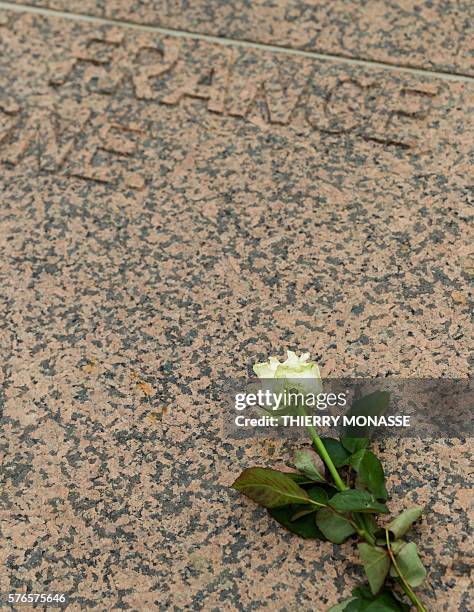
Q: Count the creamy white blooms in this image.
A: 1